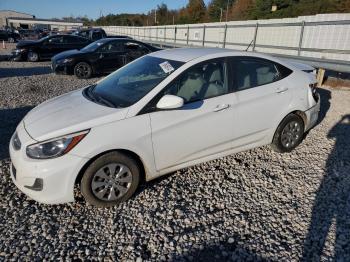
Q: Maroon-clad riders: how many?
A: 0